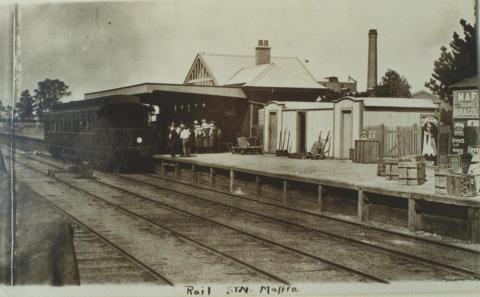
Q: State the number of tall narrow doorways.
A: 3